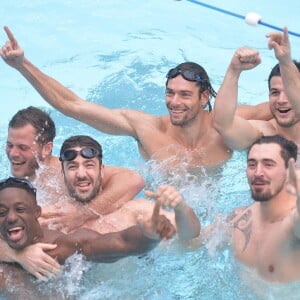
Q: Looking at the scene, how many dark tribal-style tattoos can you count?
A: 1